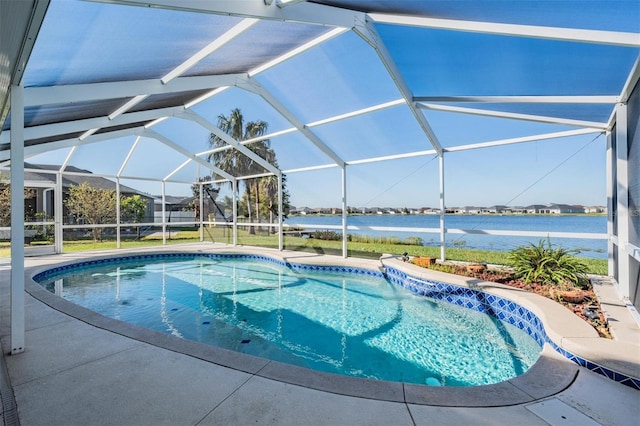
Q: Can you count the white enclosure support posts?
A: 11